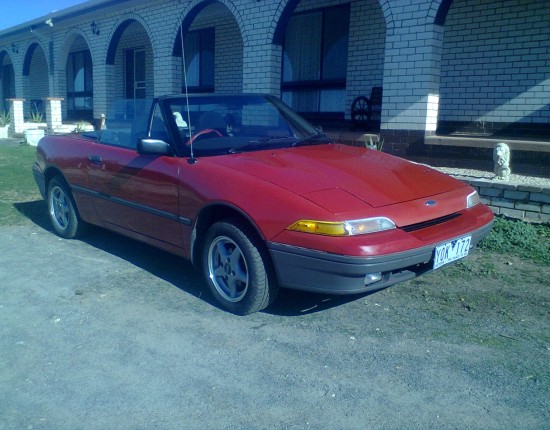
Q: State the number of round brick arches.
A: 7